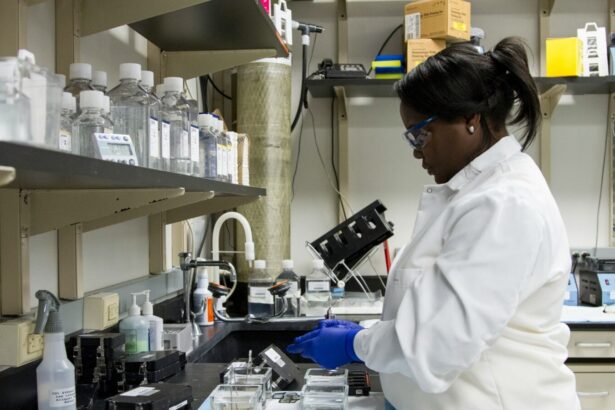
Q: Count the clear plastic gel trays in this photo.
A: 4